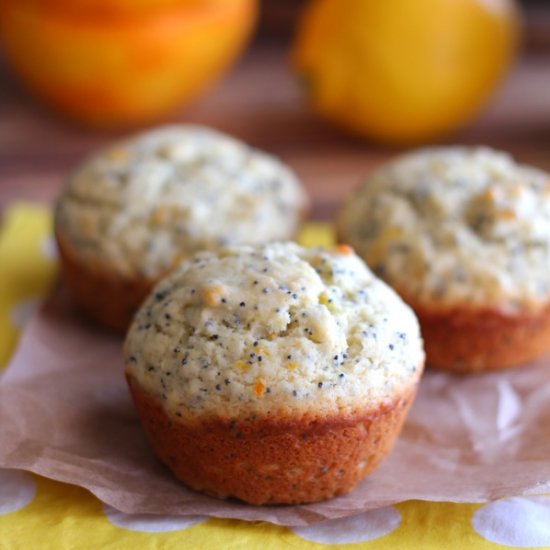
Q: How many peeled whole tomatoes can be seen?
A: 0